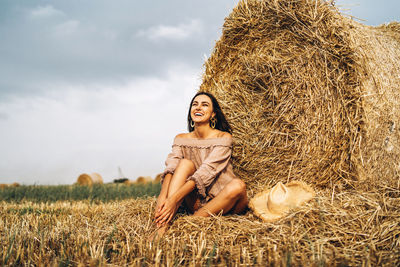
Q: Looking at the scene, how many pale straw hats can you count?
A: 1